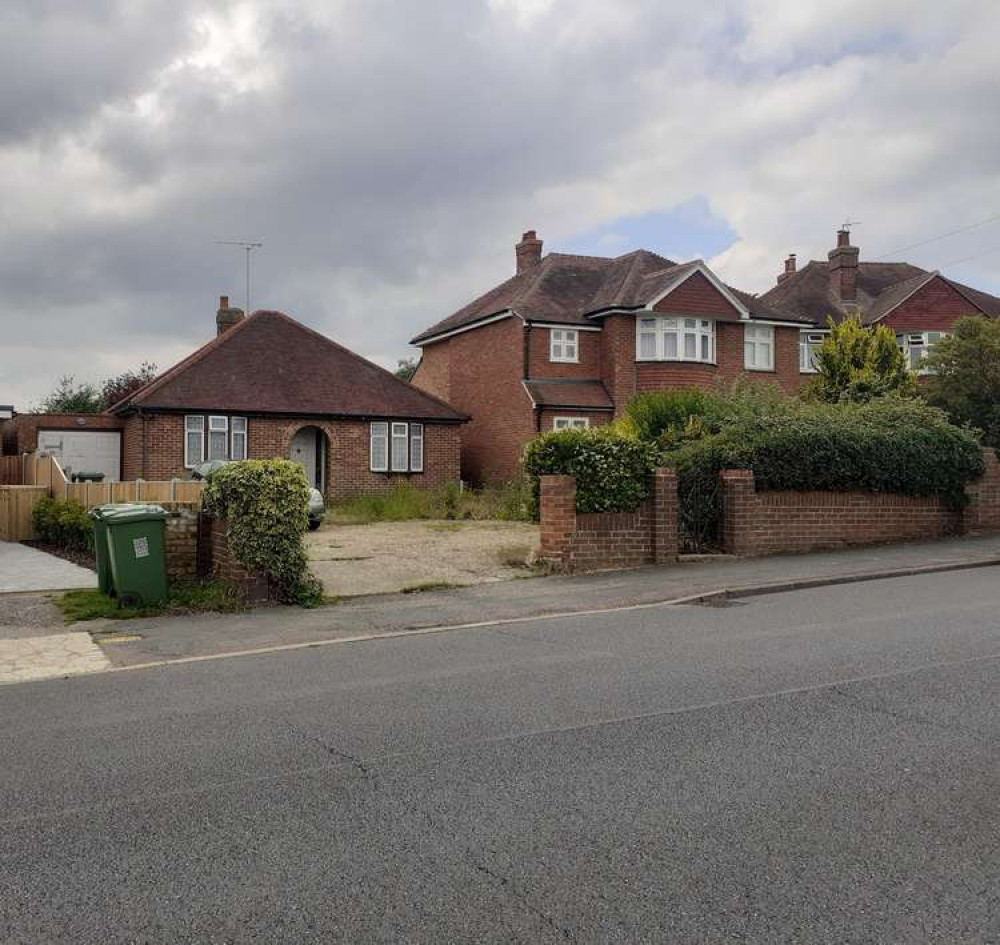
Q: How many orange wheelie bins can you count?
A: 0